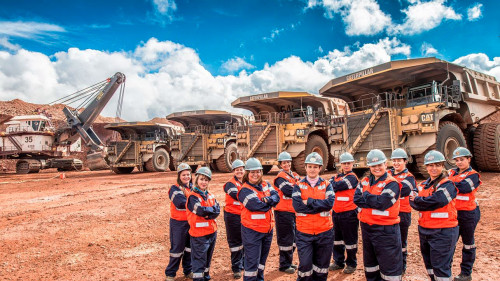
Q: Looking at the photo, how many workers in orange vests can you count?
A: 11